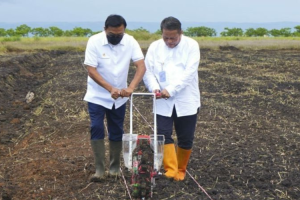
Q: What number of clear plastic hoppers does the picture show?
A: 2